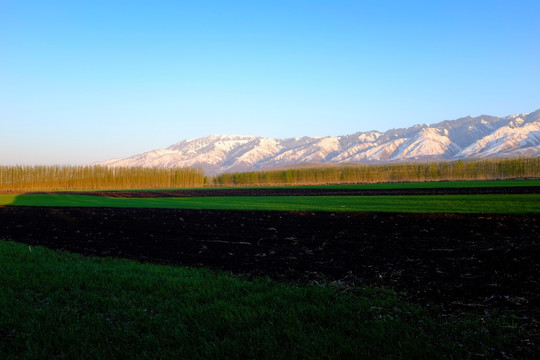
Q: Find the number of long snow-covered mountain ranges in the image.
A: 1